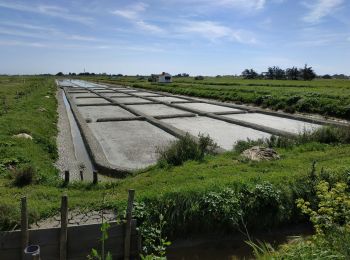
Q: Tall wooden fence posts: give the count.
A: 3